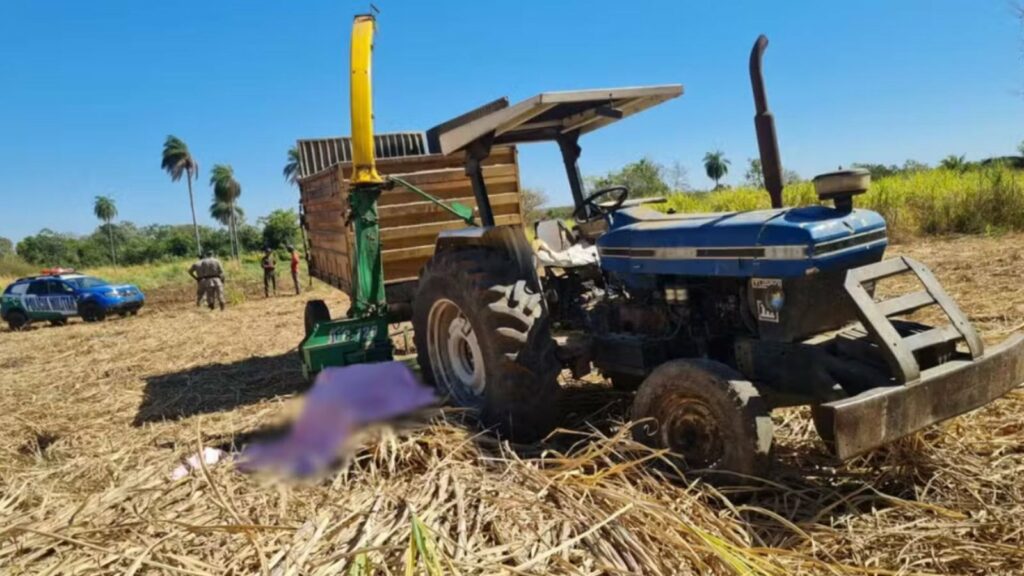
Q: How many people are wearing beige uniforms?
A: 2